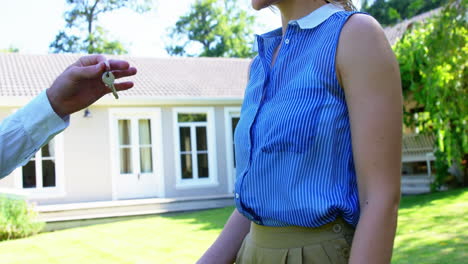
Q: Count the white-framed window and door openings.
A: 4